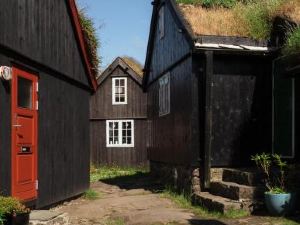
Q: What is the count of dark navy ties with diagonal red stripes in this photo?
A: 0